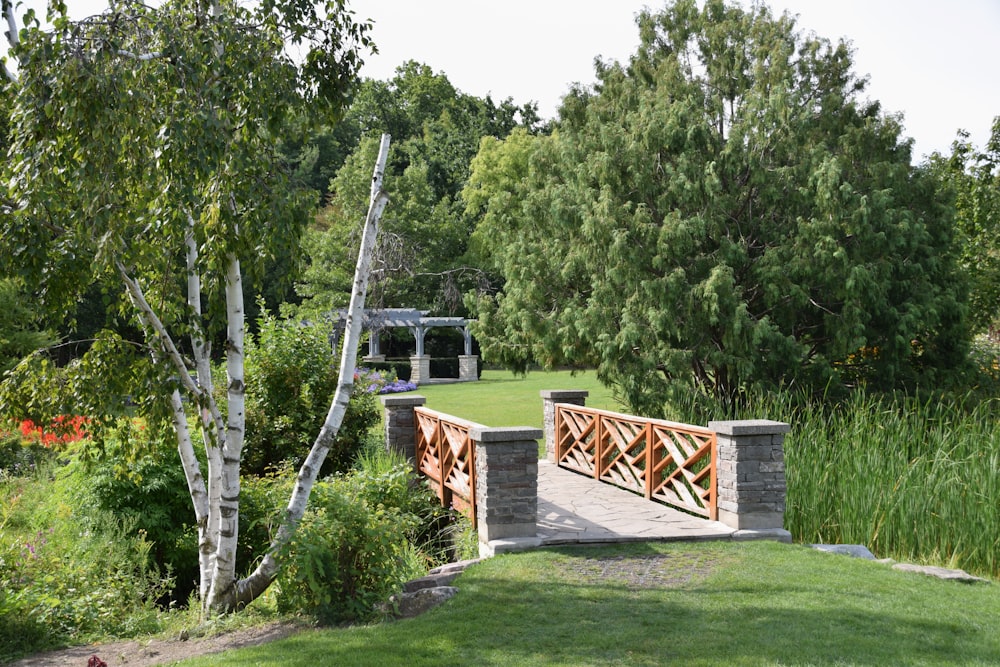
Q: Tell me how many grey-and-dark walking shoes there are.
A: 0